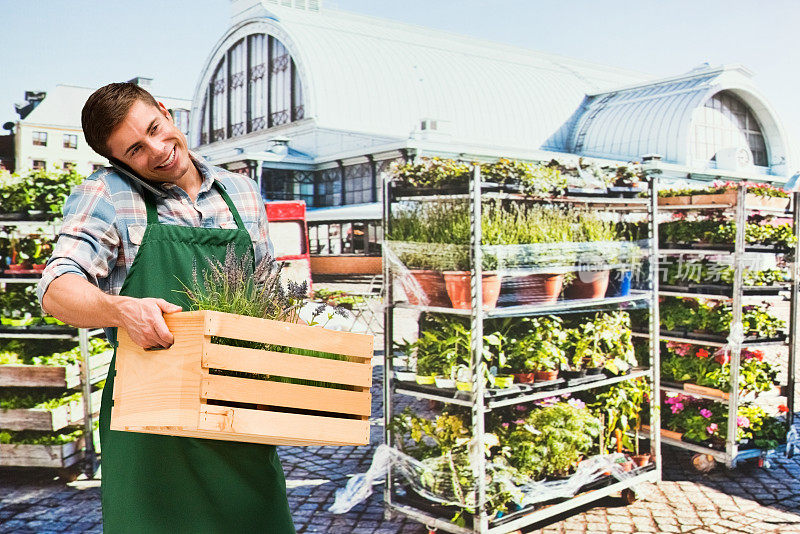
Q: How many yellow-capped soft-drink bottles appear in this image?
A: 0